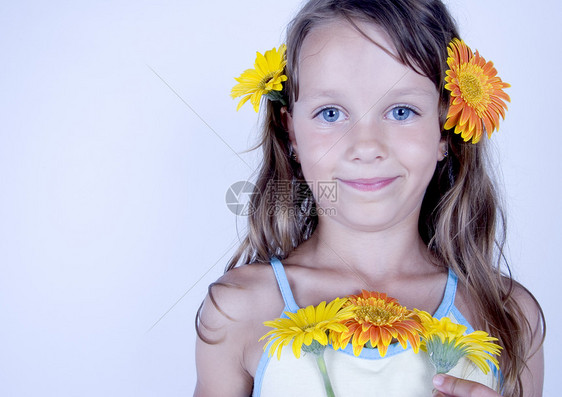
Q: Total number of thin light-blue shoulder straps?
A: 2